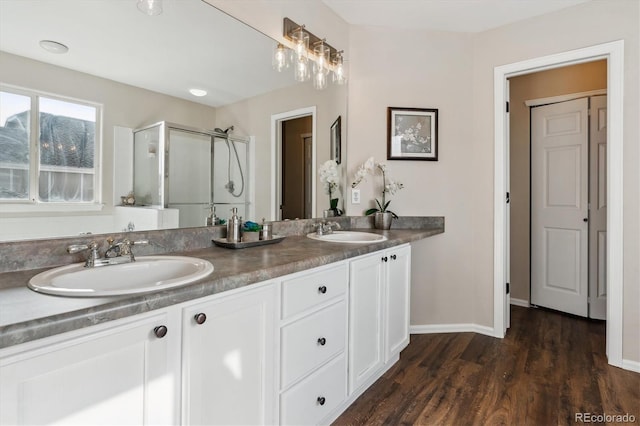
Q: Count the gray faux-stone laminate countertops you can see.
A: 1